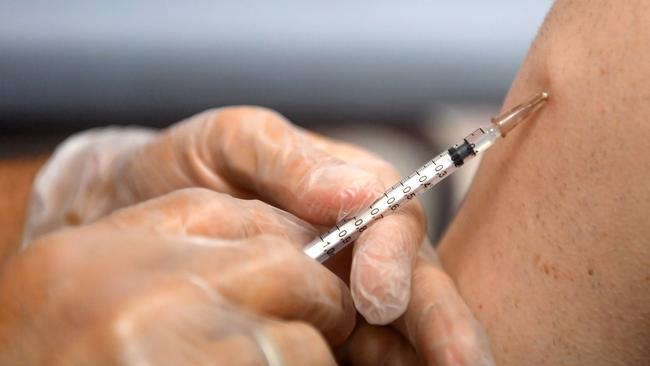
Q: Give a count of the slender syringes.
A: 1